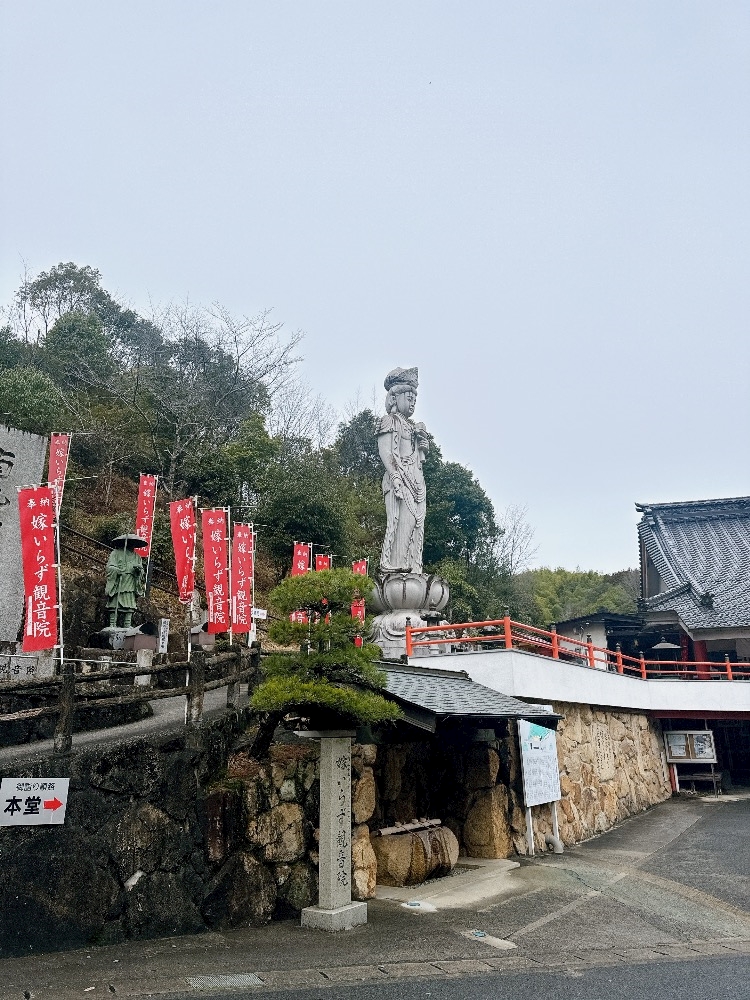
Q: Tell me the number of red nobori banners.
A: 9